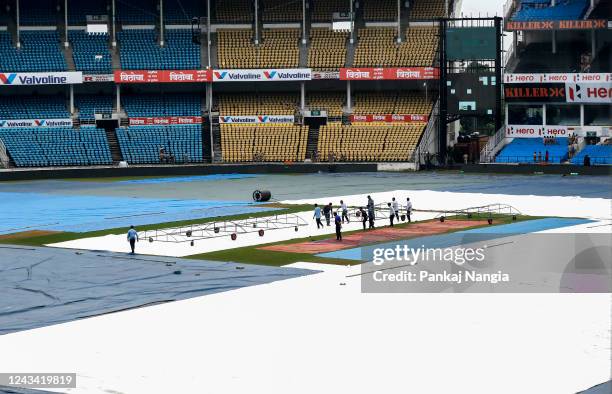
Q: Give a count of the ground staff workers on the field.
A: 10